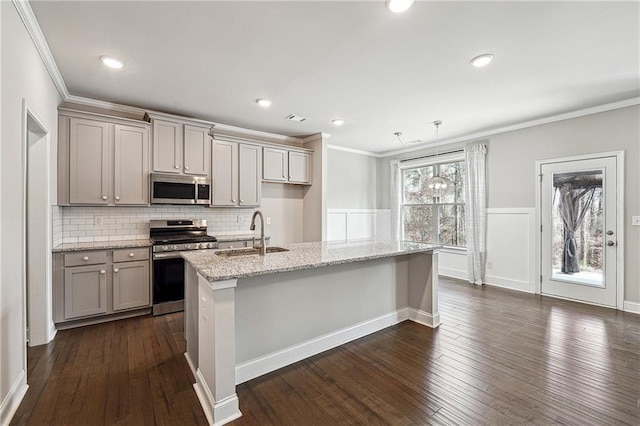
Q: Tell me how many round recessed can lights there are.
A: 5